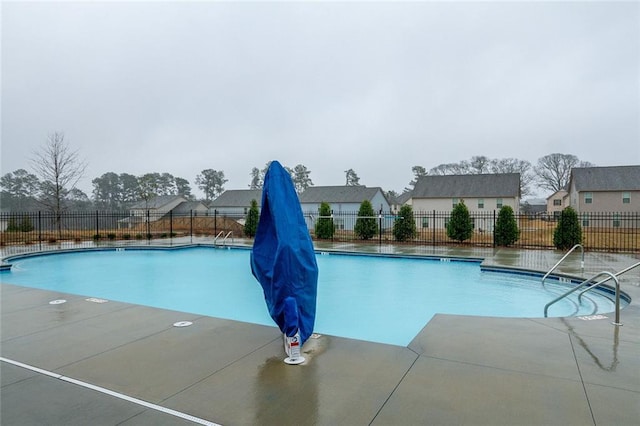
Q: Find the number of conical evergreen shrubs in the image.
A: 7